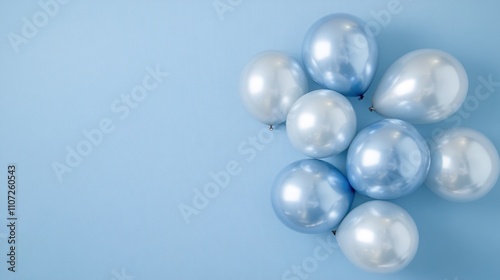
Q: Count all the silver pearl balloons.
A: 5